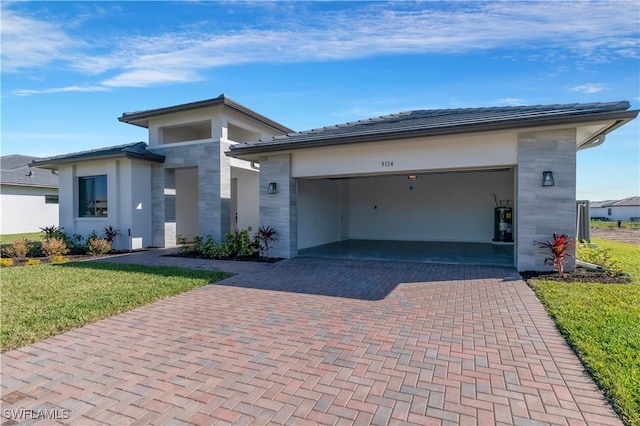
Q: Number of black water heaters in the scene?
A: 1